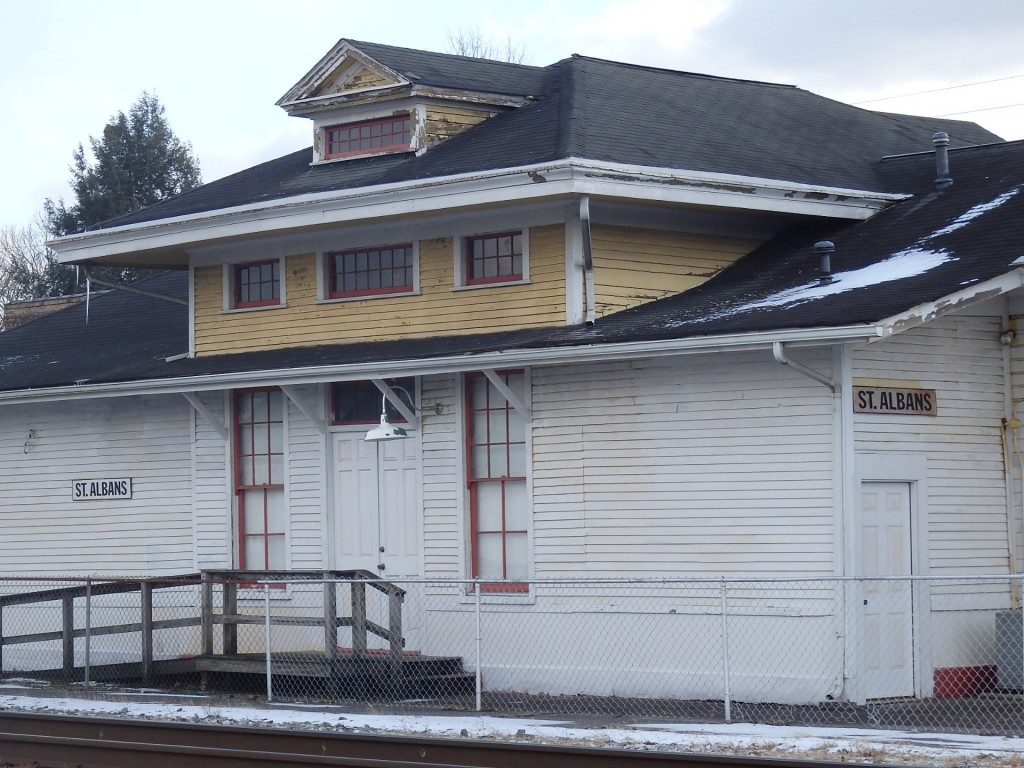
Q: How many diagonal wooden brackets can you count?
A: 4